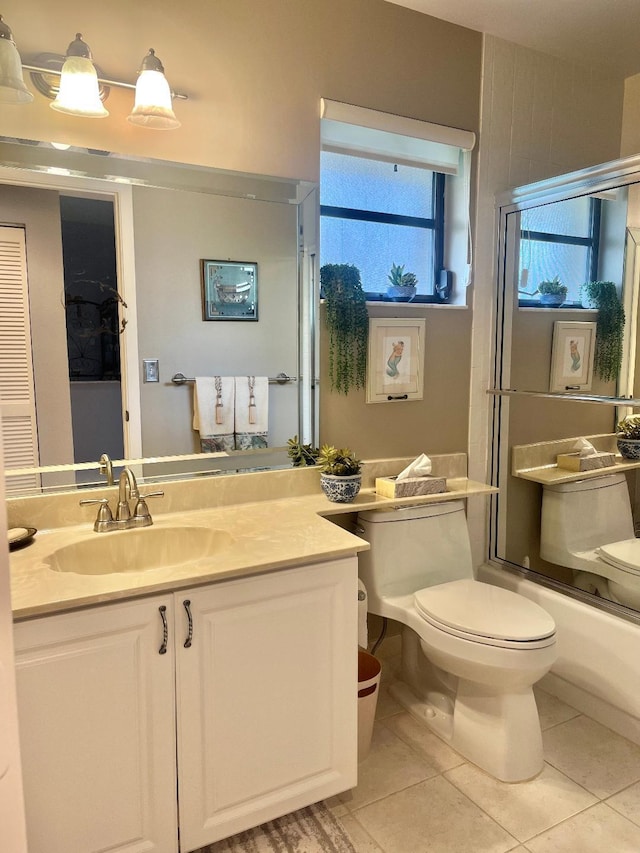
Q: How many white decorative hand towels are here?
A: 2